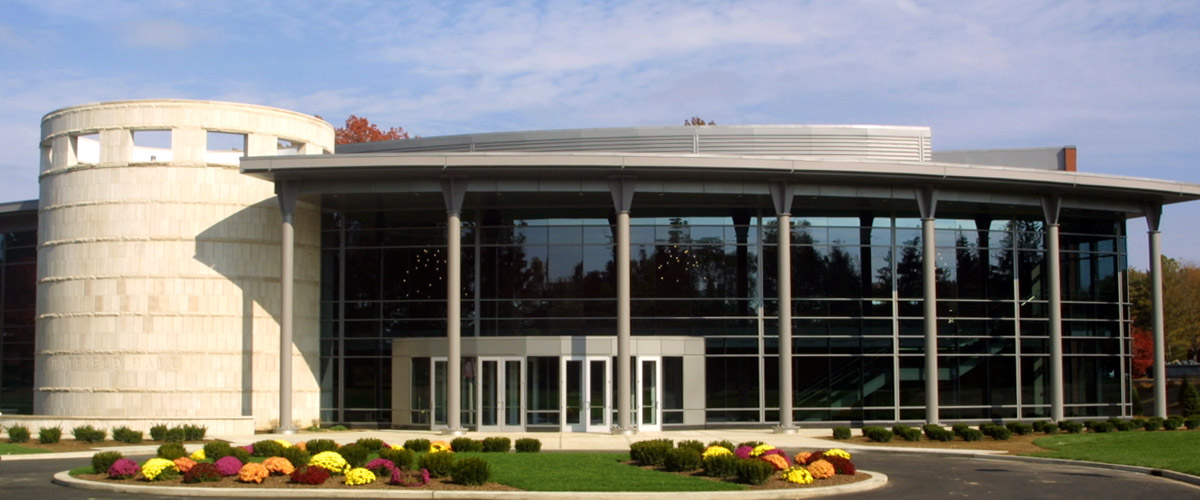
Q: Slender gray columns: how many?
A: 7